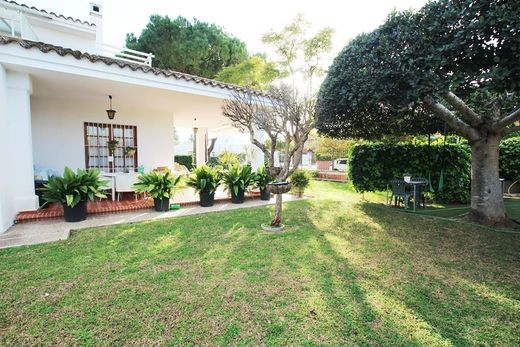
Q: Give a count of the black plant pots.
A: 5